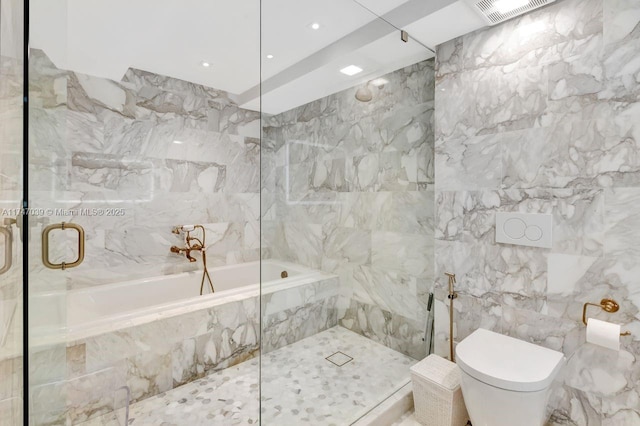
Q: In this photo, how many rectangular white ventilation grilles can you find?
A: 1